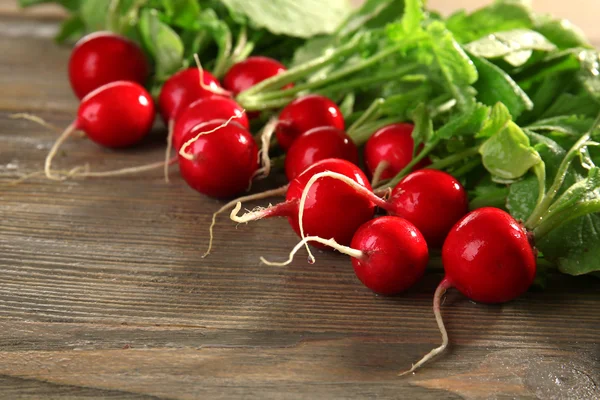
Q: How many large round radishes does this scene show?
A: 13